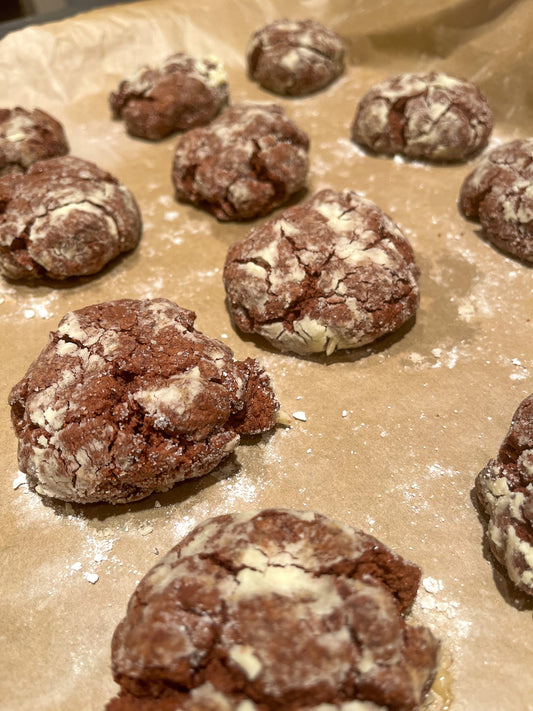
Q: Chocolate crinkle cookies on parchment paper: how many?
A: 11